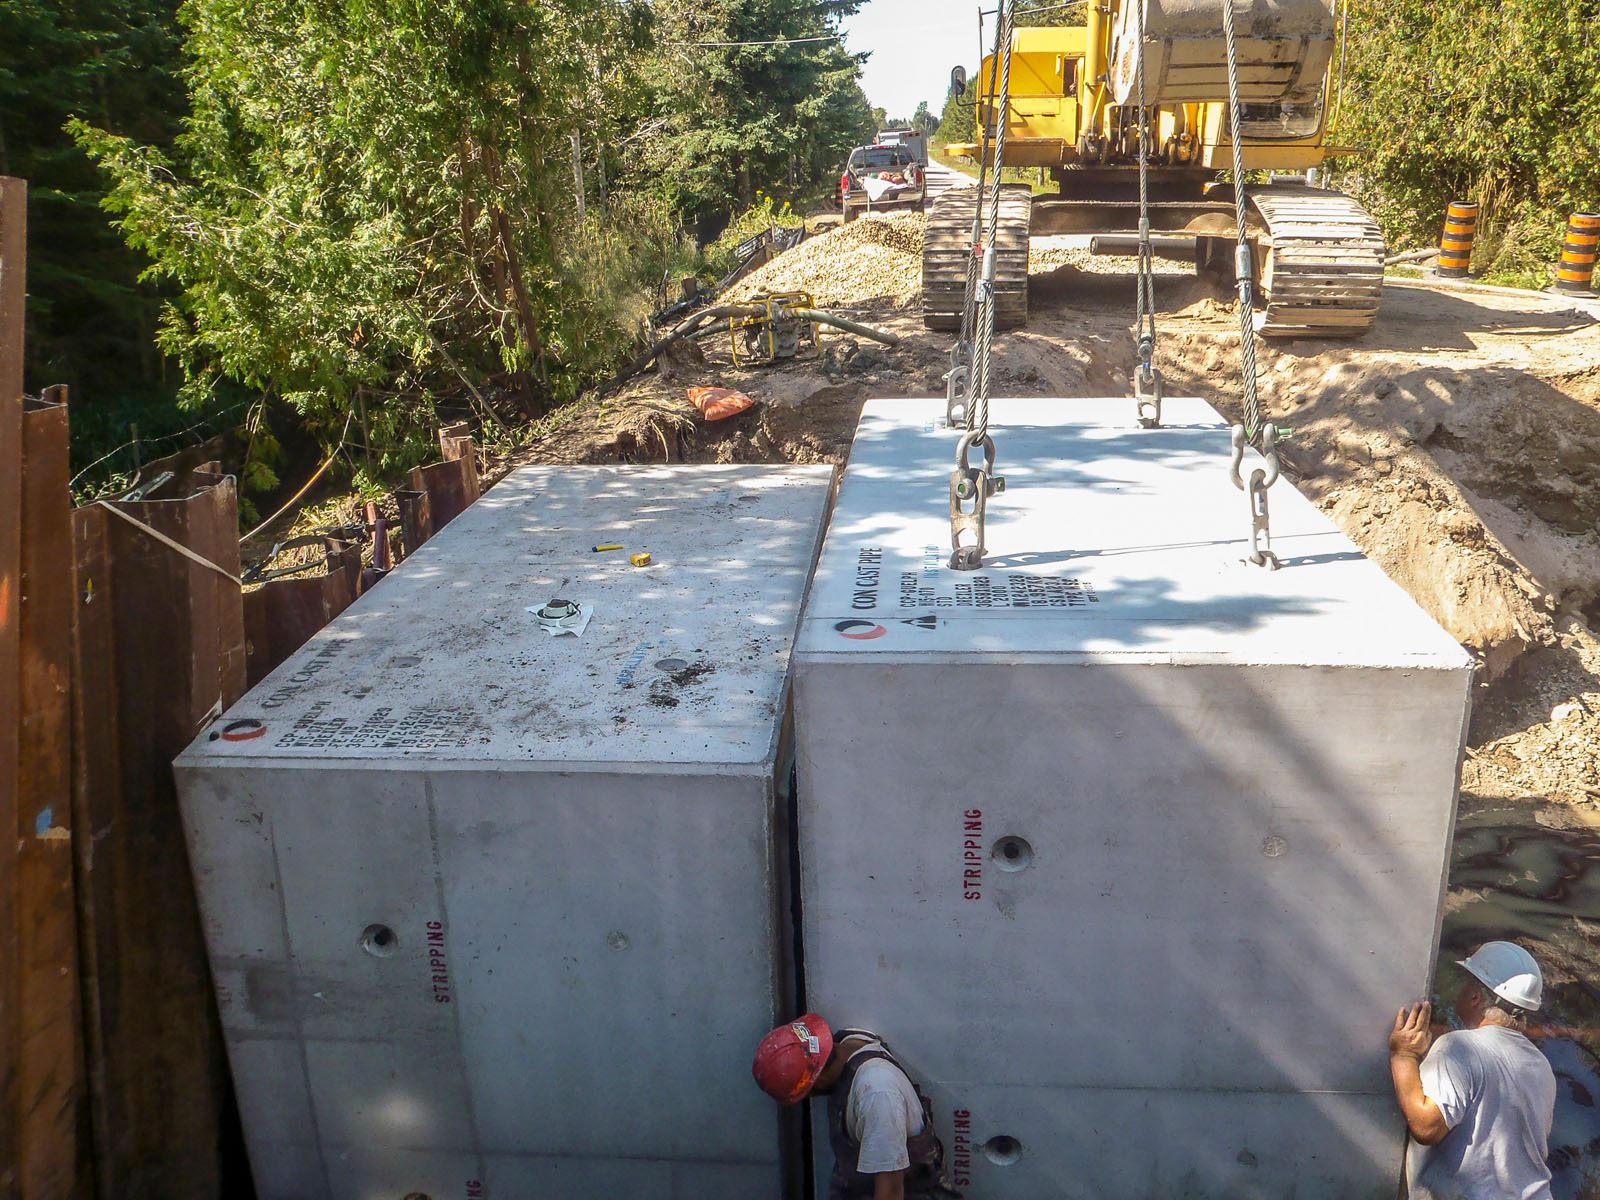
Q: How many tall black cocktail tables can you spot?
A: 0